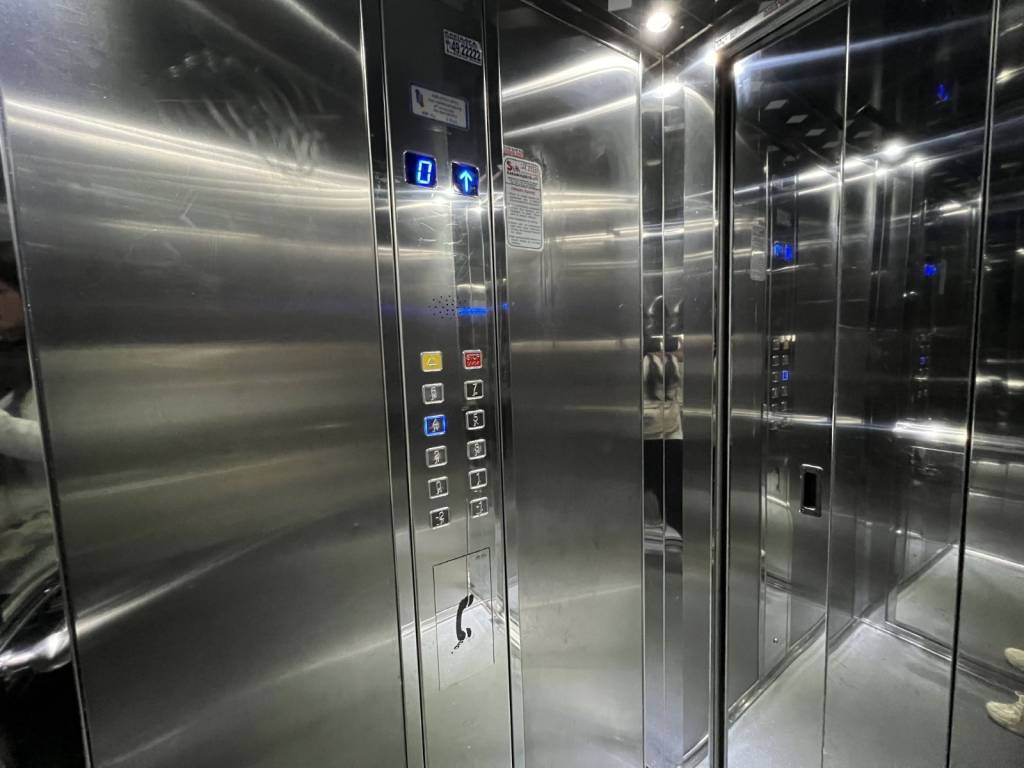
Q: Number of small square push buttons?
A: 12